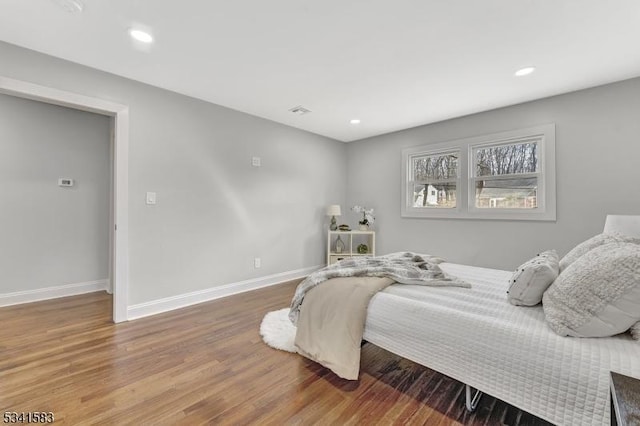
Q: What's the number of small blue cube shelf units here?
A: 0